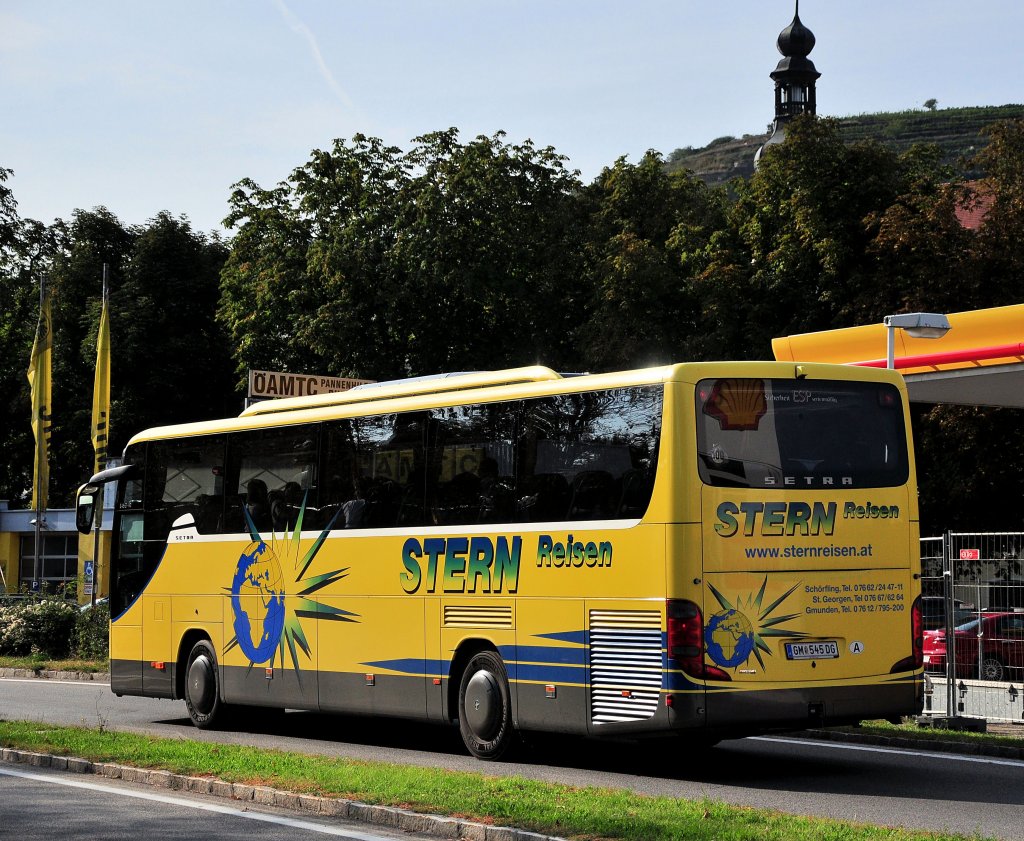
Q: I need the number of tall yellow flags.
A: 2